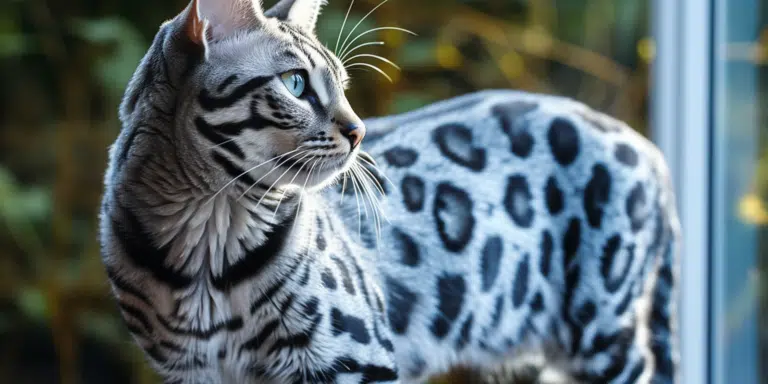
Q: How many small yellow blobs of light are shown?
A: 4